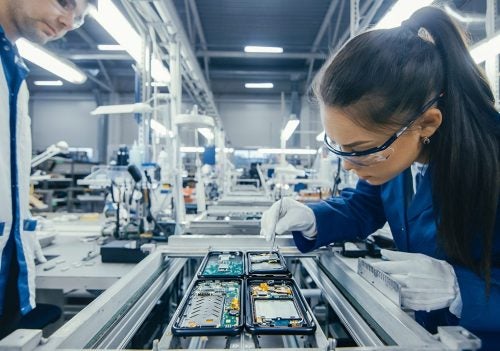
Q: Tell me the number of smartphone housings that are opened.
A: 4